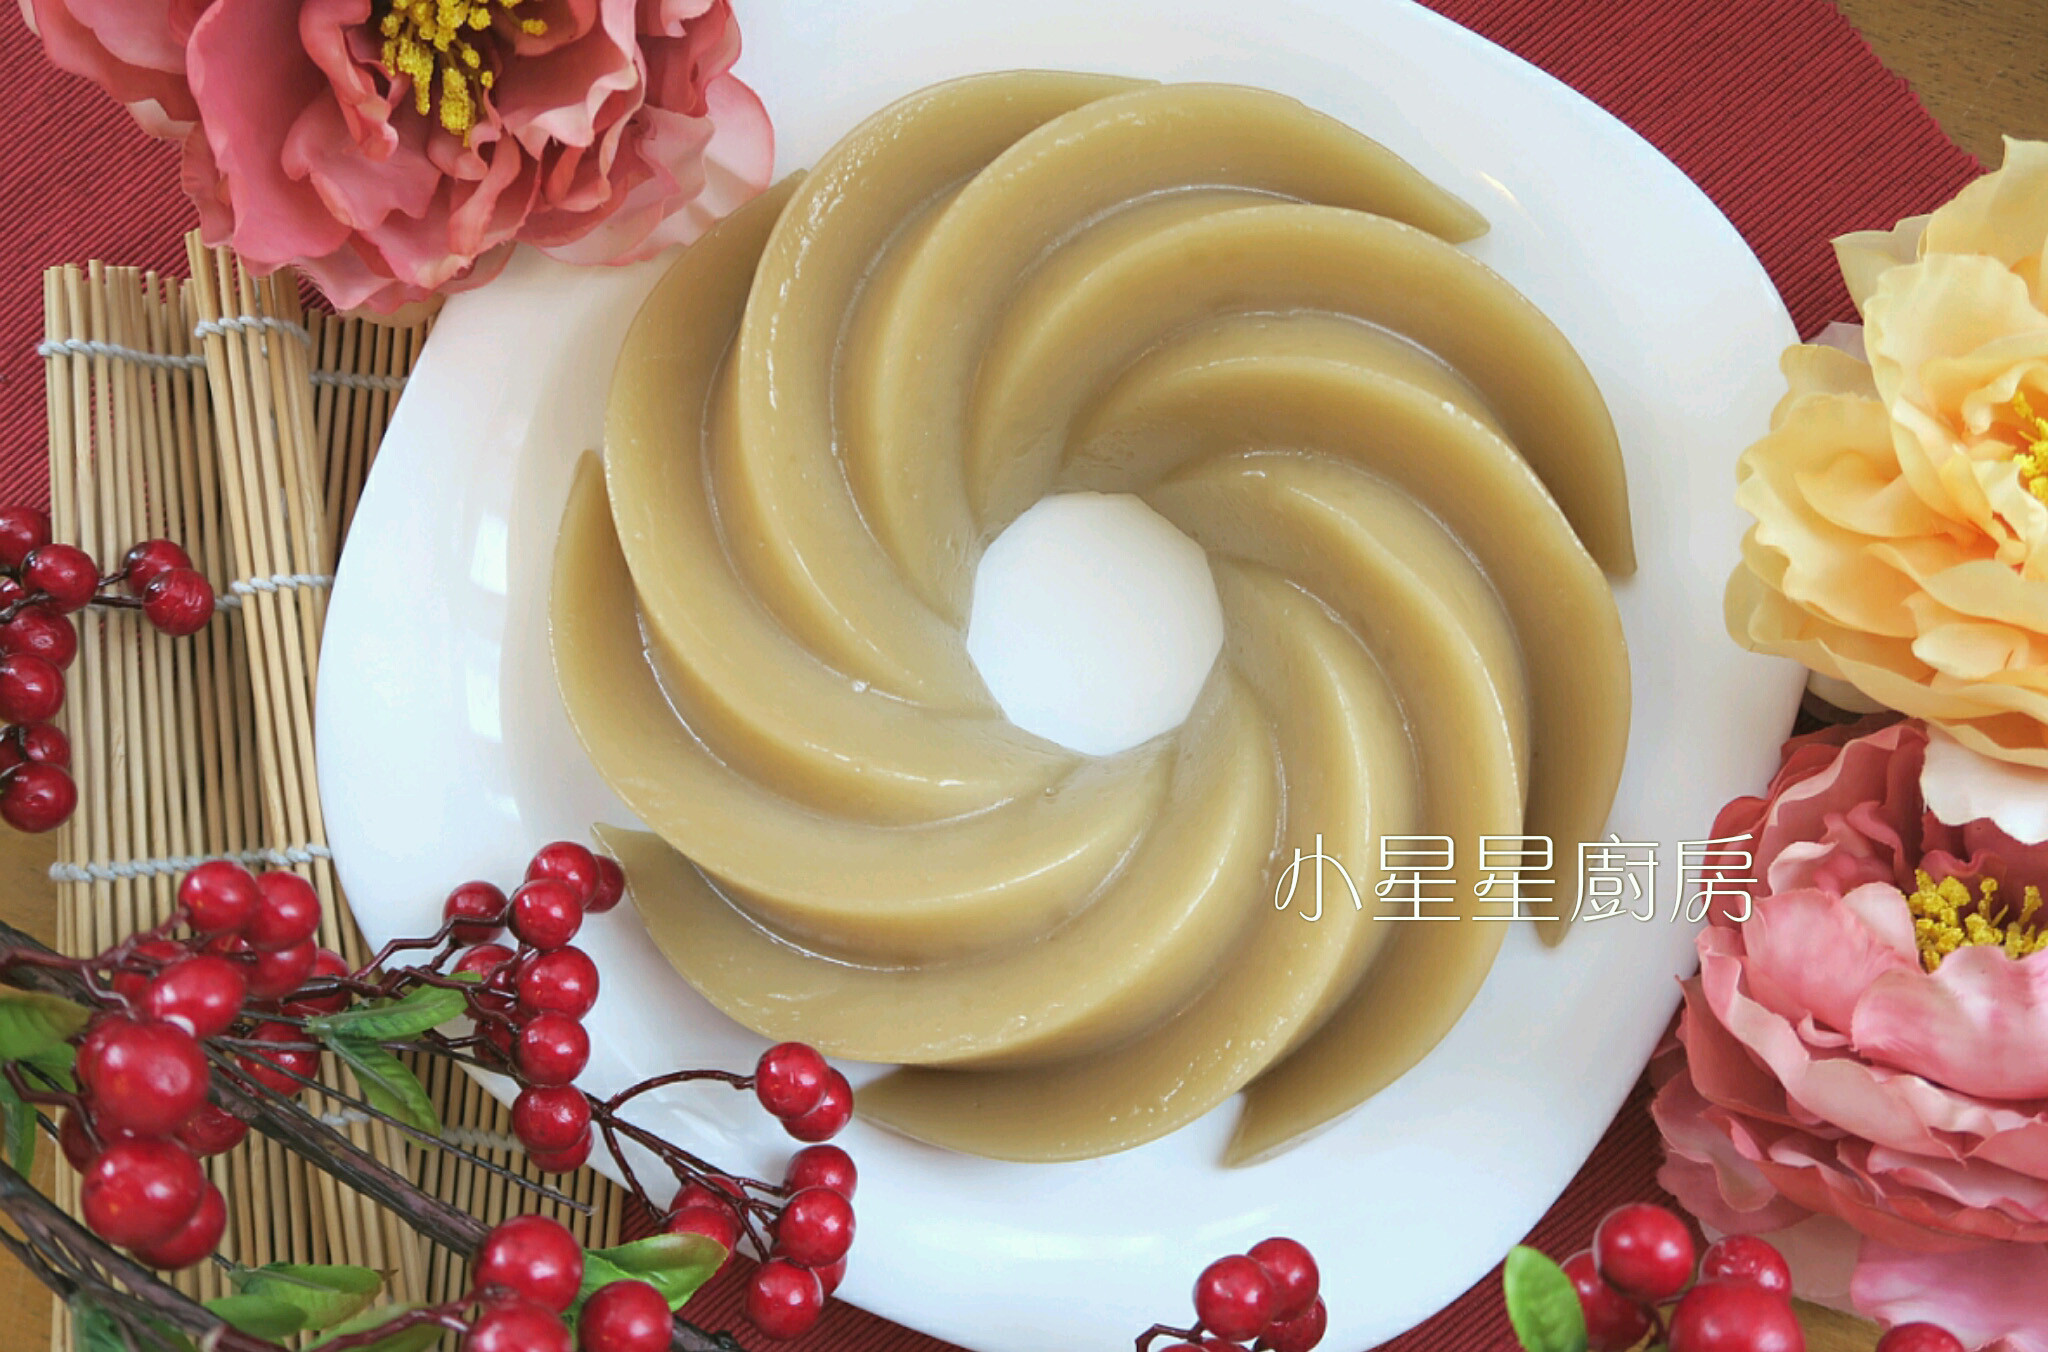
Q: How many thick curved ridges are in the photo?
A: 9